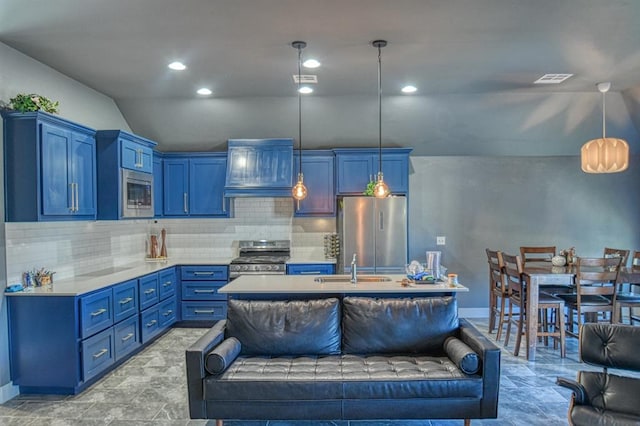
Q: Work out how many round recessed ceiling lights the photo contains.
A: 5